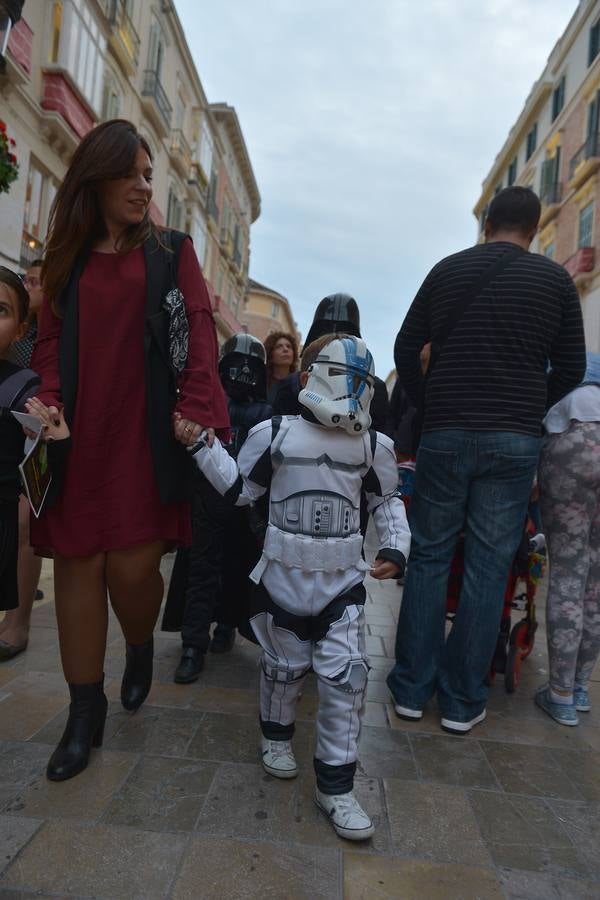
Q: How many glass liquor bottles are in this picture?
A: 0